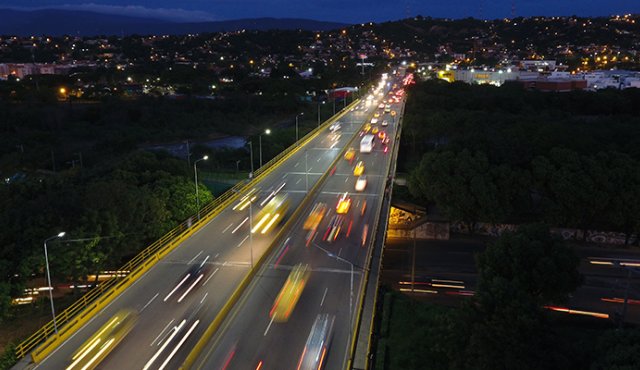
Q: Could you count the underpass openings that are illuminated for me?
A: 1